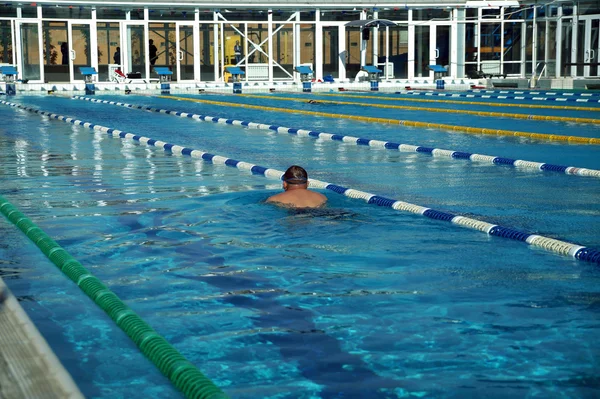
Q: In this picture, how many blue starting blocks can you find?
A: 7